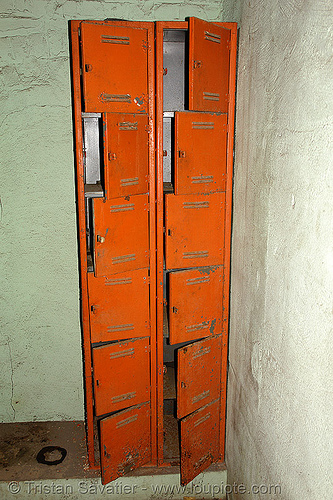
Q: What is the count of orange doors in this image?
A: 12